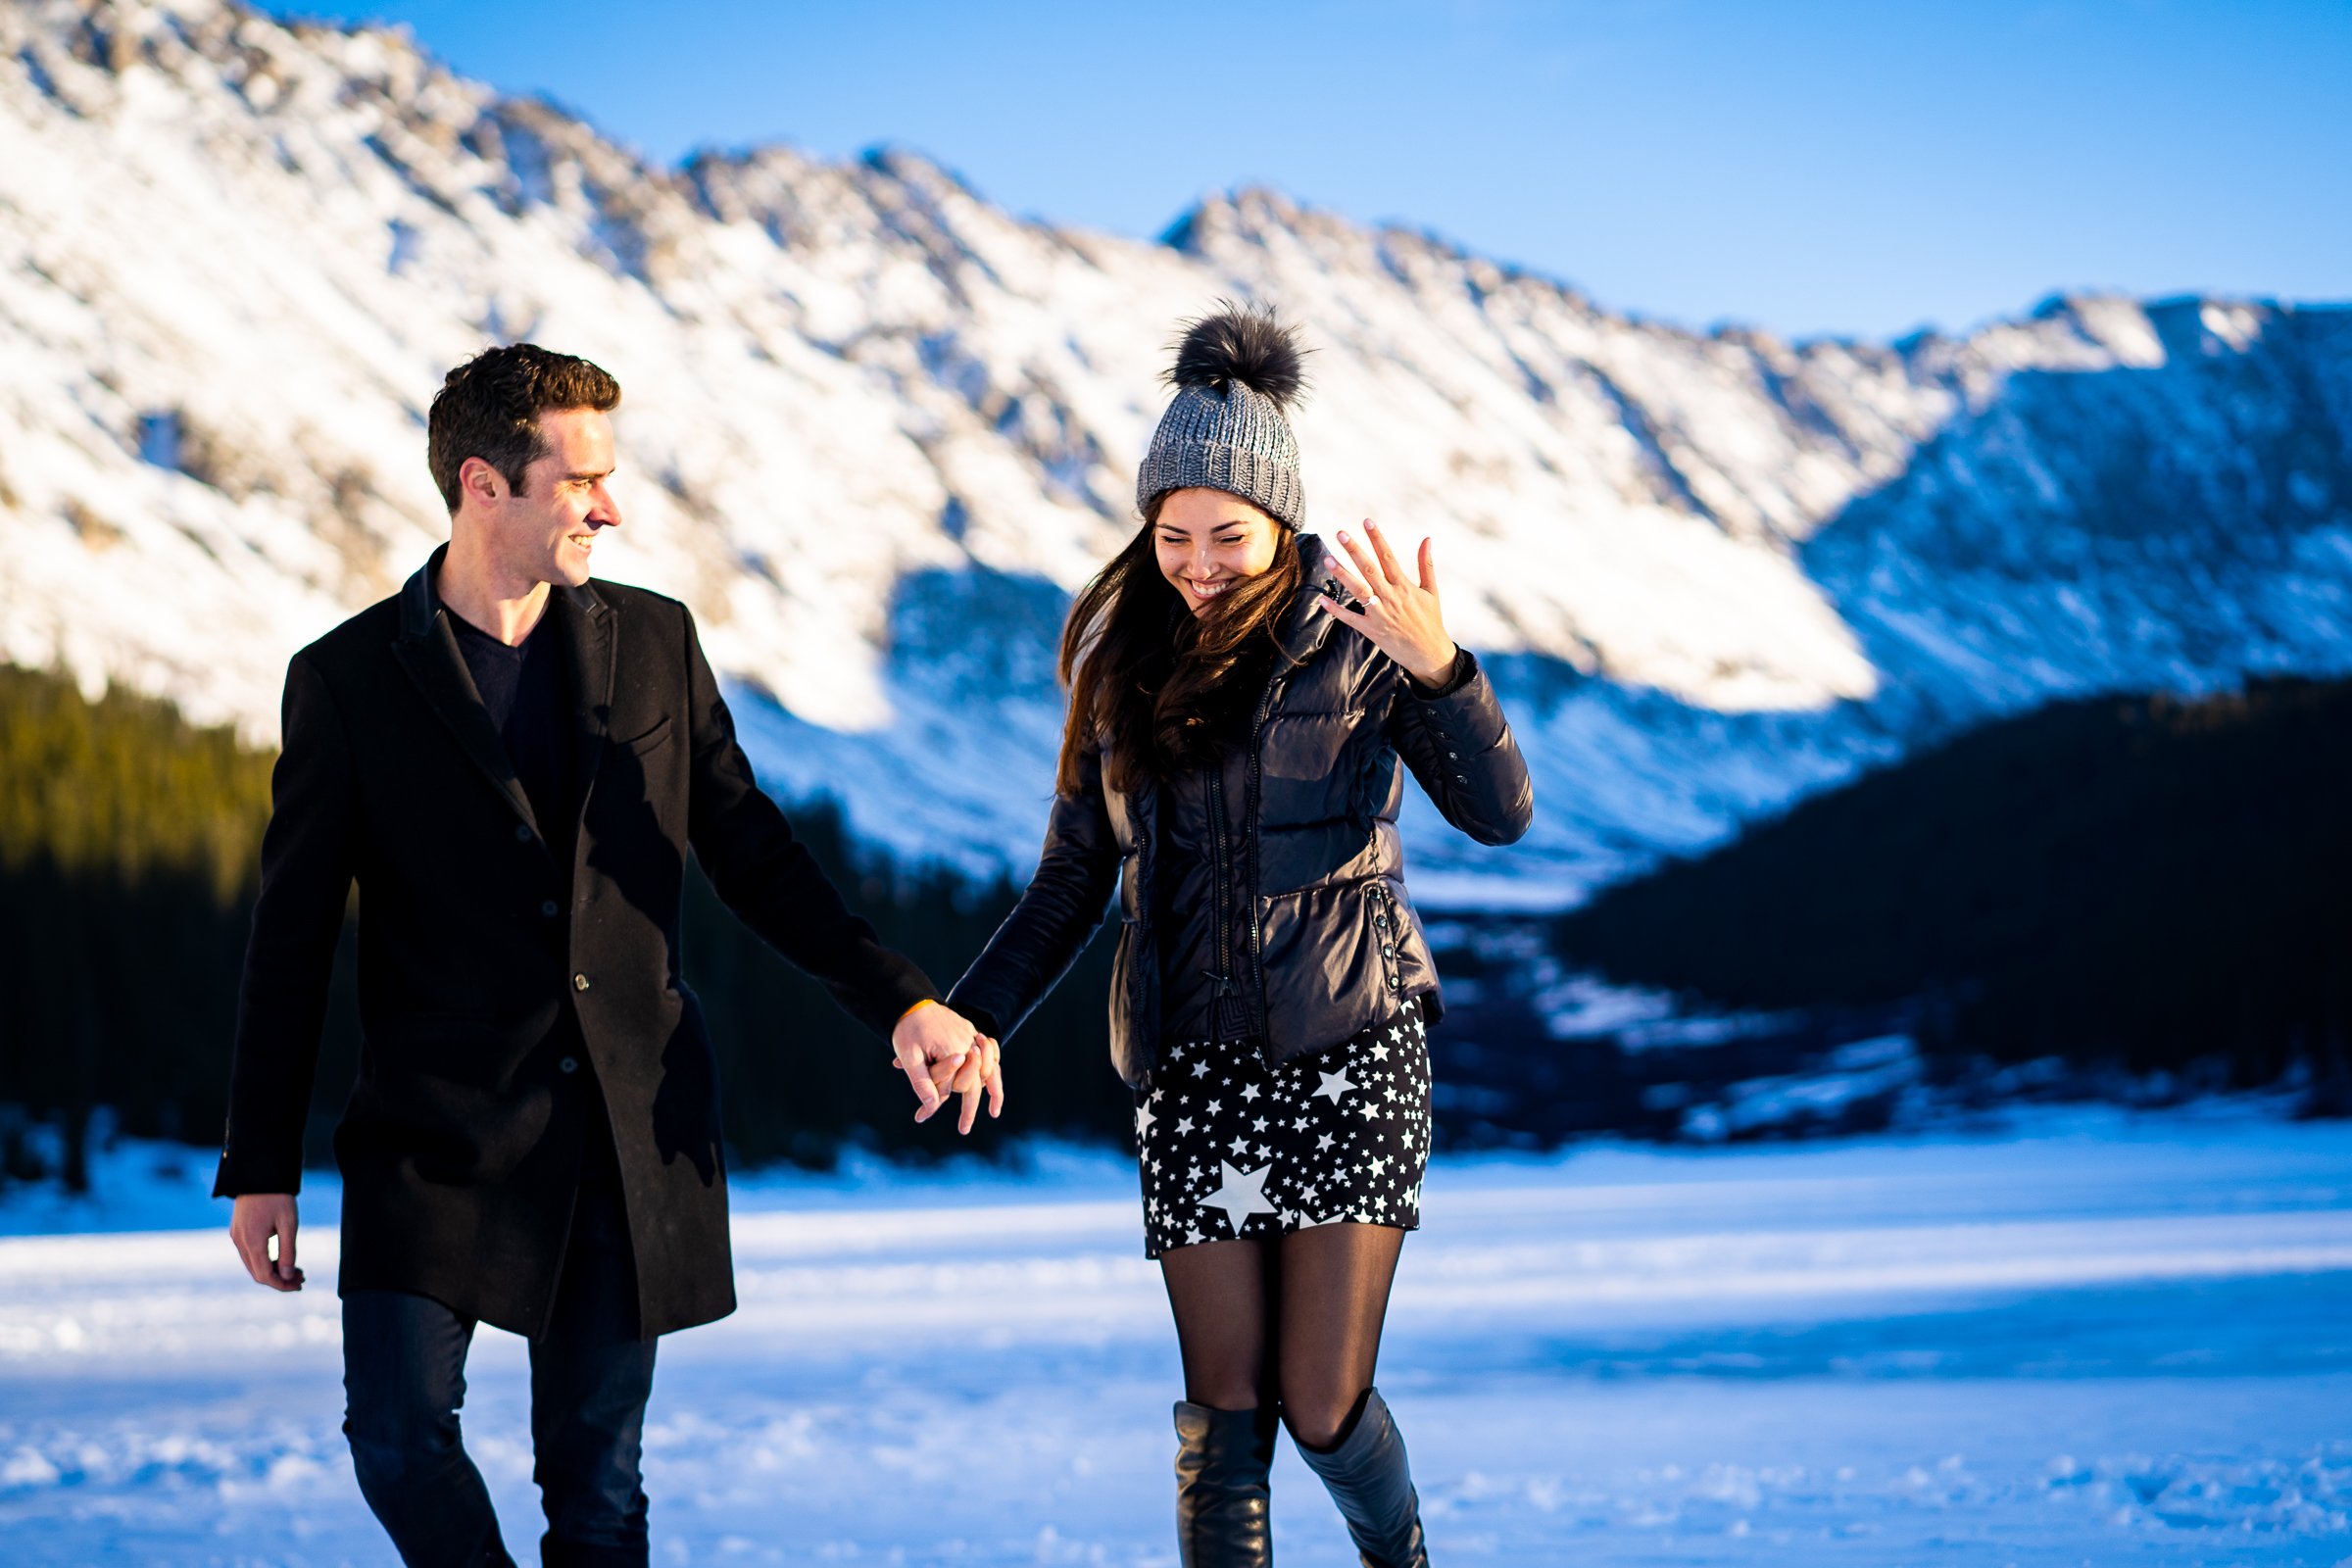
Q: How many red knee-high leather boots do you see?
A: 0